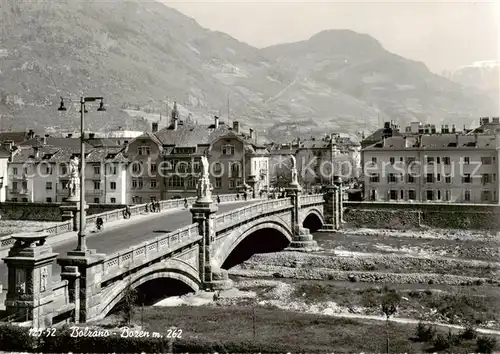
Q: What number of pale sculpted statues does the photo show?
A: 3